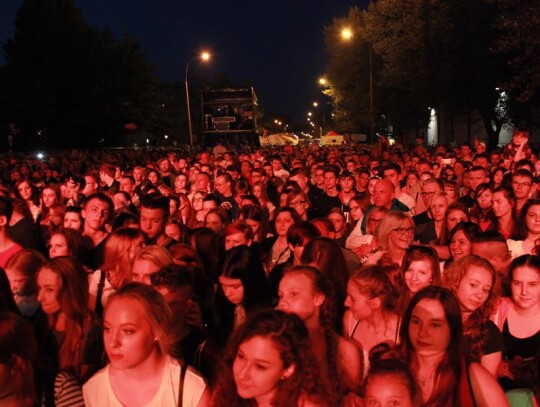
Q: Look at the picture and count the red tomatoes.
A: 0